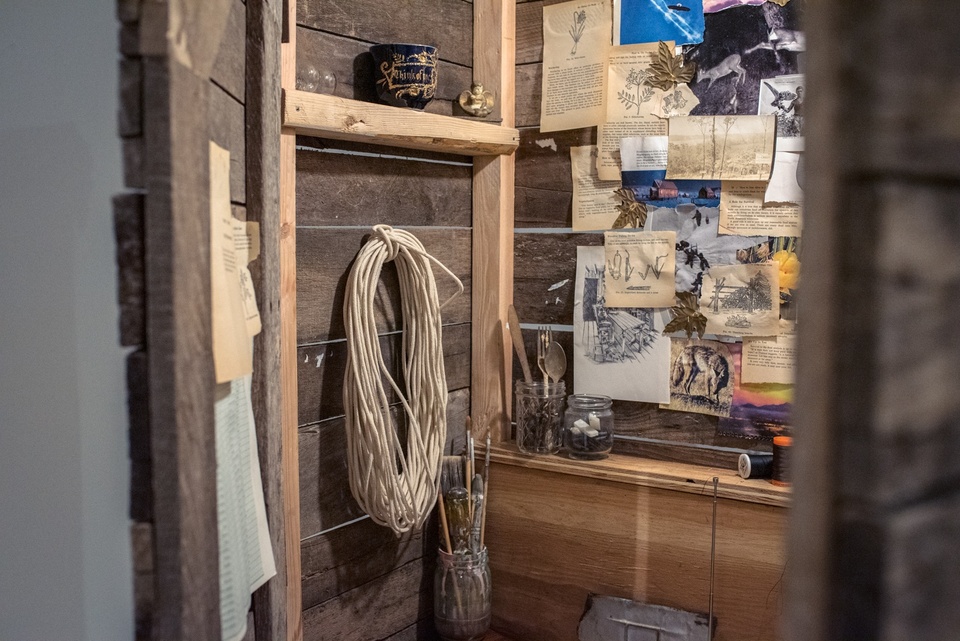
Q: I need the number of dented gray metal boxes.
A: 1